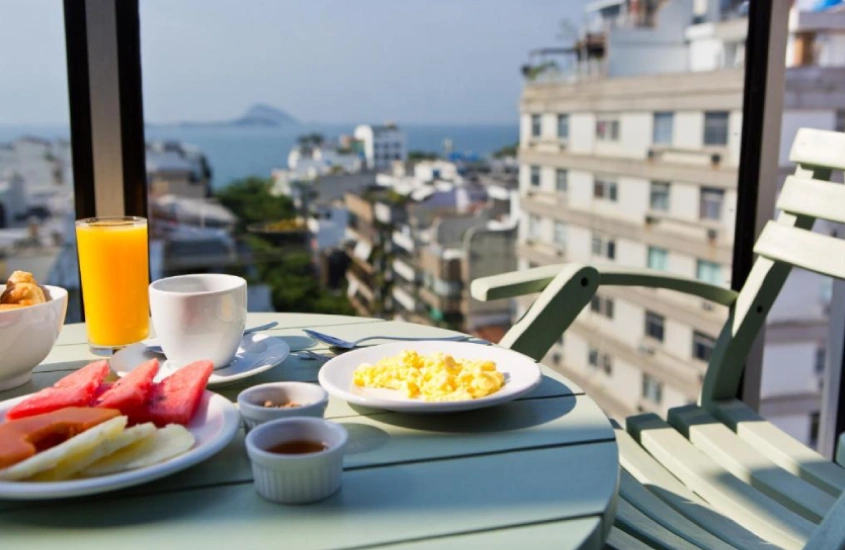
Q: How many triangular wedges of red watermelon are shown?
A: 3